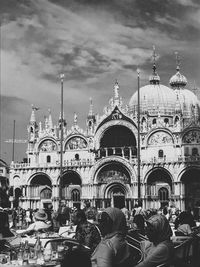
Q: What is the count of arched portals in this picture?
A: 5